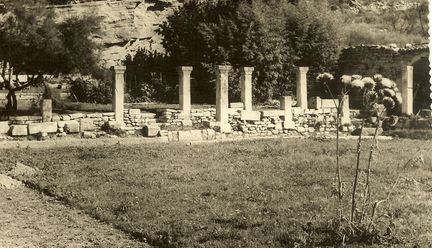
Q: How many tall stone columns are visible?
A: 6